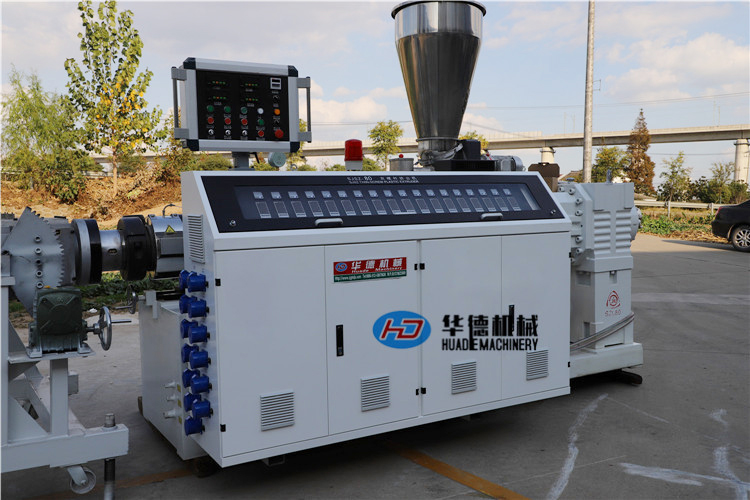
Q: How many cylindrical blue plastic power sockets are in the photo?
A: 13